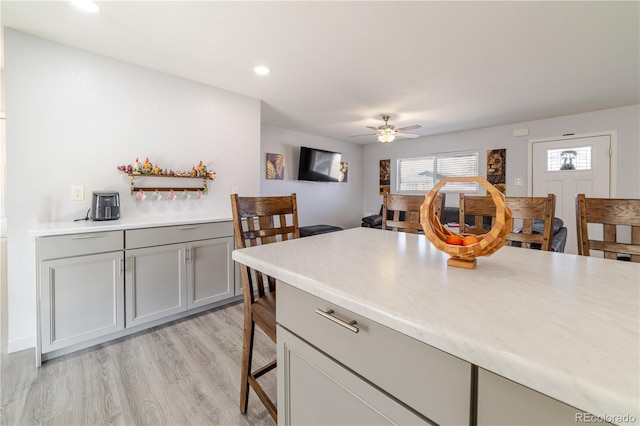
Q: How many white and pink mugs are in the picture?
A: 3